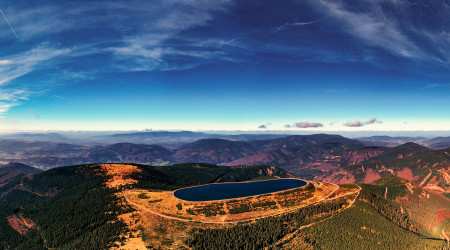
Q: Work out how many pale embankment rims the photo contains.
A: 1